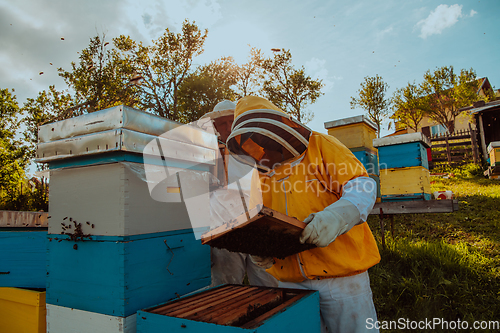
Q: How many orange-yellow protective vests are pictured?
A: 1